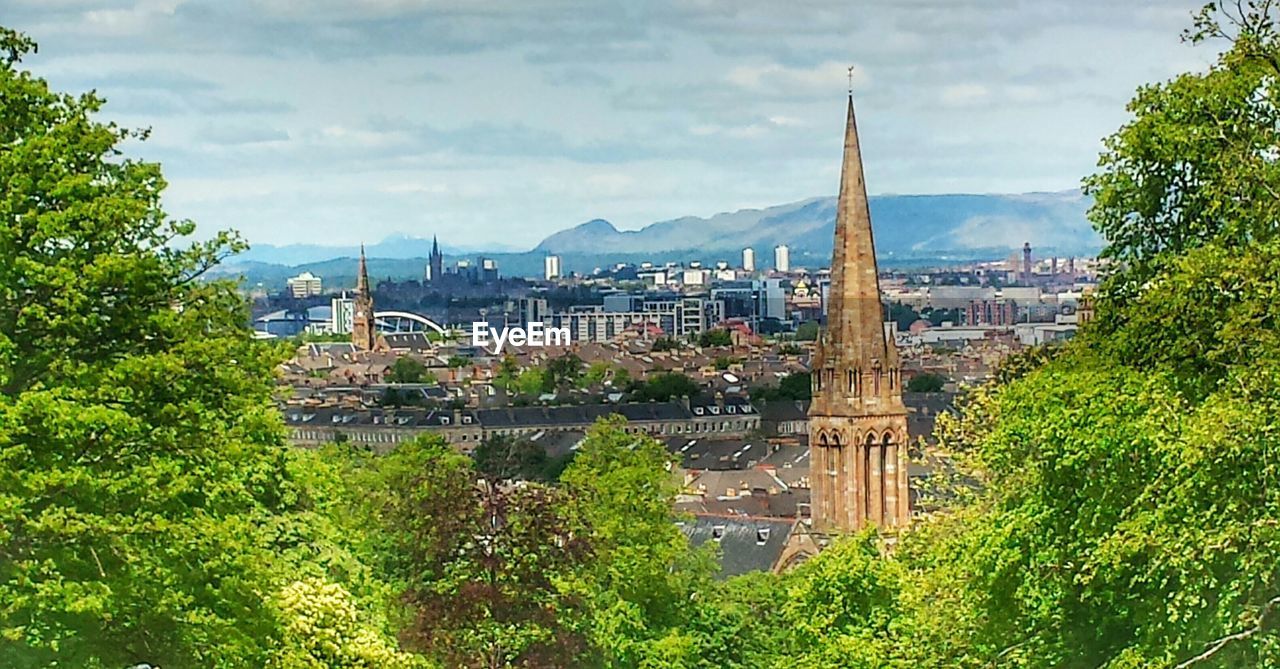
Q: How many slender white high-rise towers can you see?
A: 3